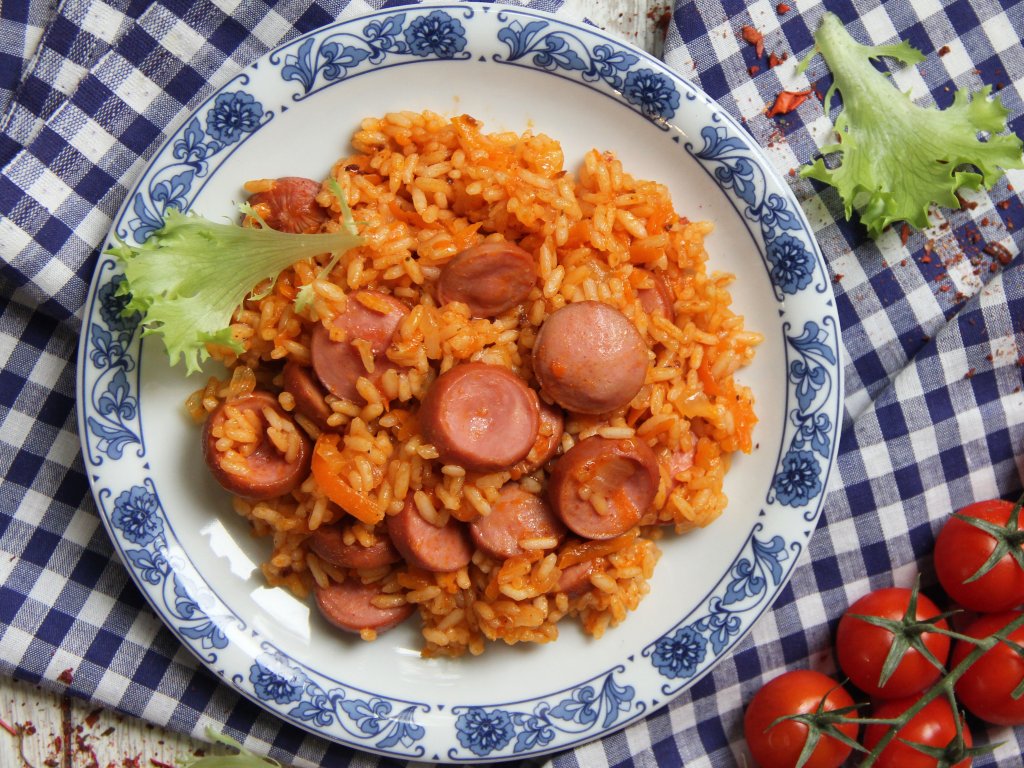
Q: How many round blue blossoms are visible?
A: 10